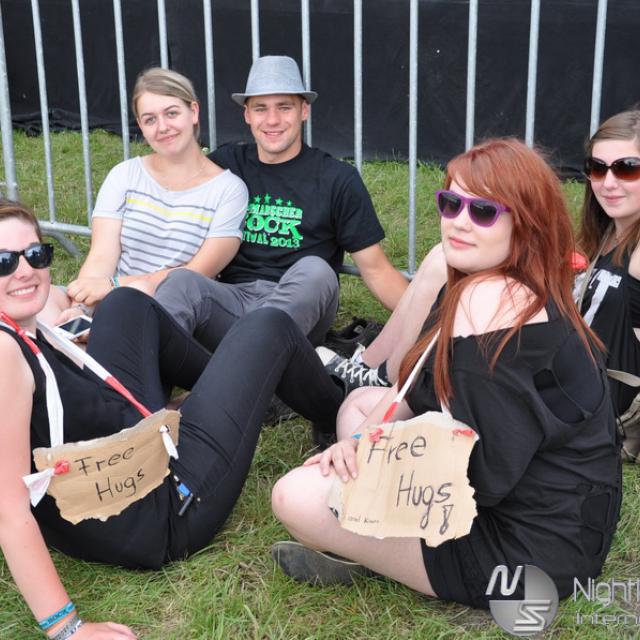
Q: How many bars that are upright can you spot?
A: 13